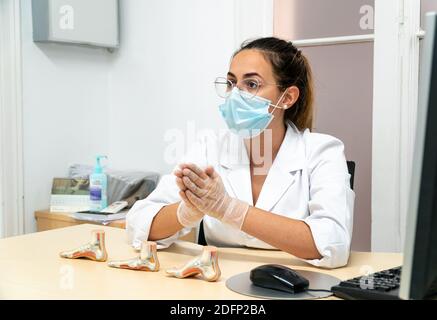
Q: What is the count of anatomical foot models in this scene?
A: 3